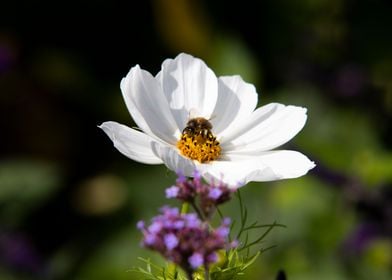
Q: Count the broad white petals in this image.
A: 8